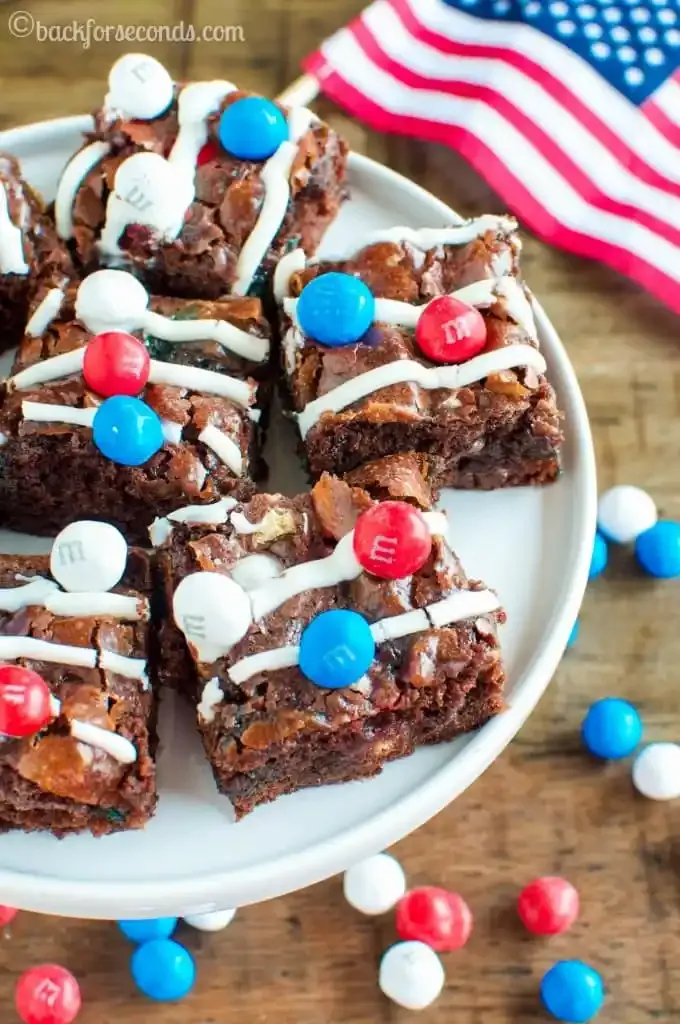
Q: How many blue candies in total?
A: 11